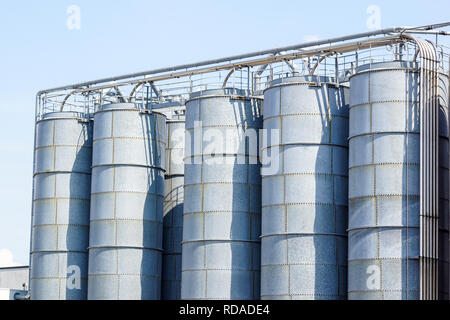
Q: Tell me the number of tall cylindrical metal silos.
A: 6